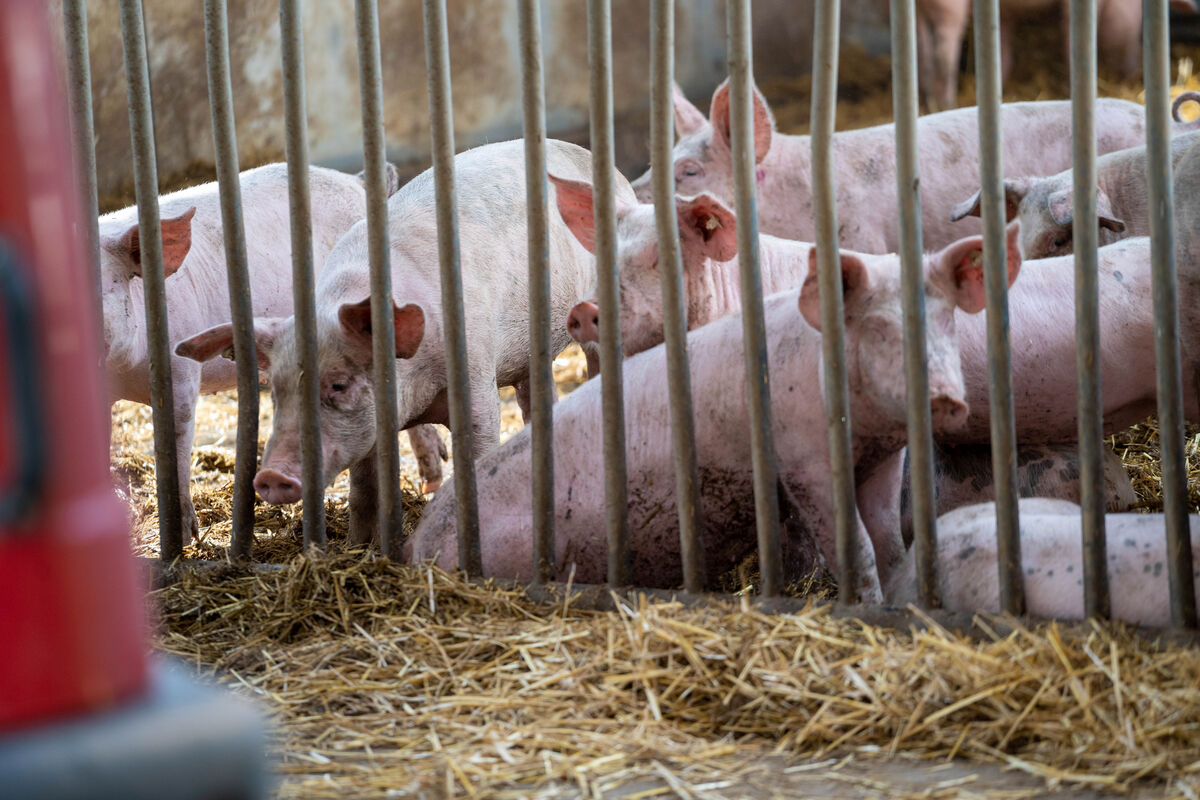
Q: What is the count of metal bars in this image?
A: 15